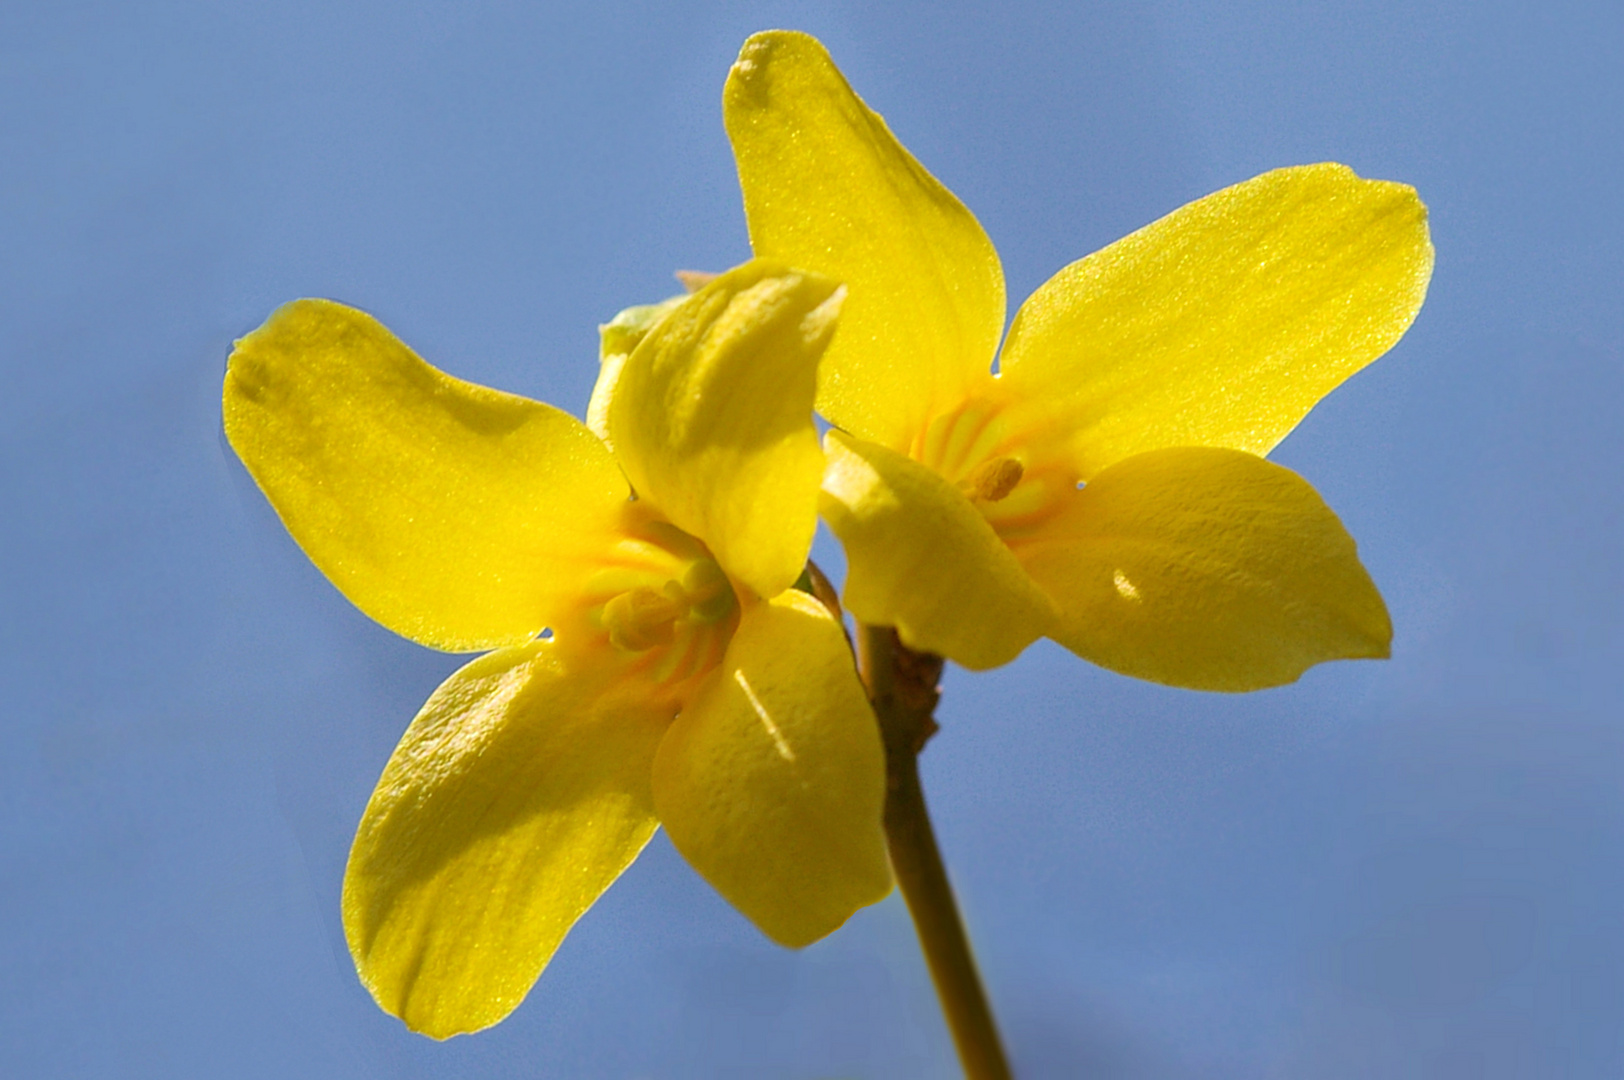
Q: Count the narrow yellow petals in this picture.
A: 8